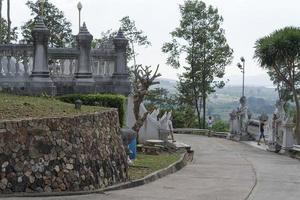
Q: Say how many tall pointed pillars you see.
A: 3